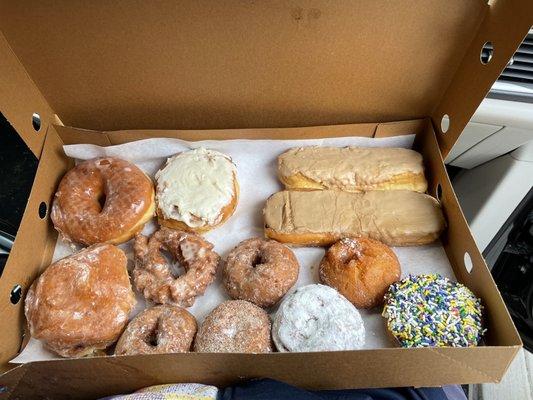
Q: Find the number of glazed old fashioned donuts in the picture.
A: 1